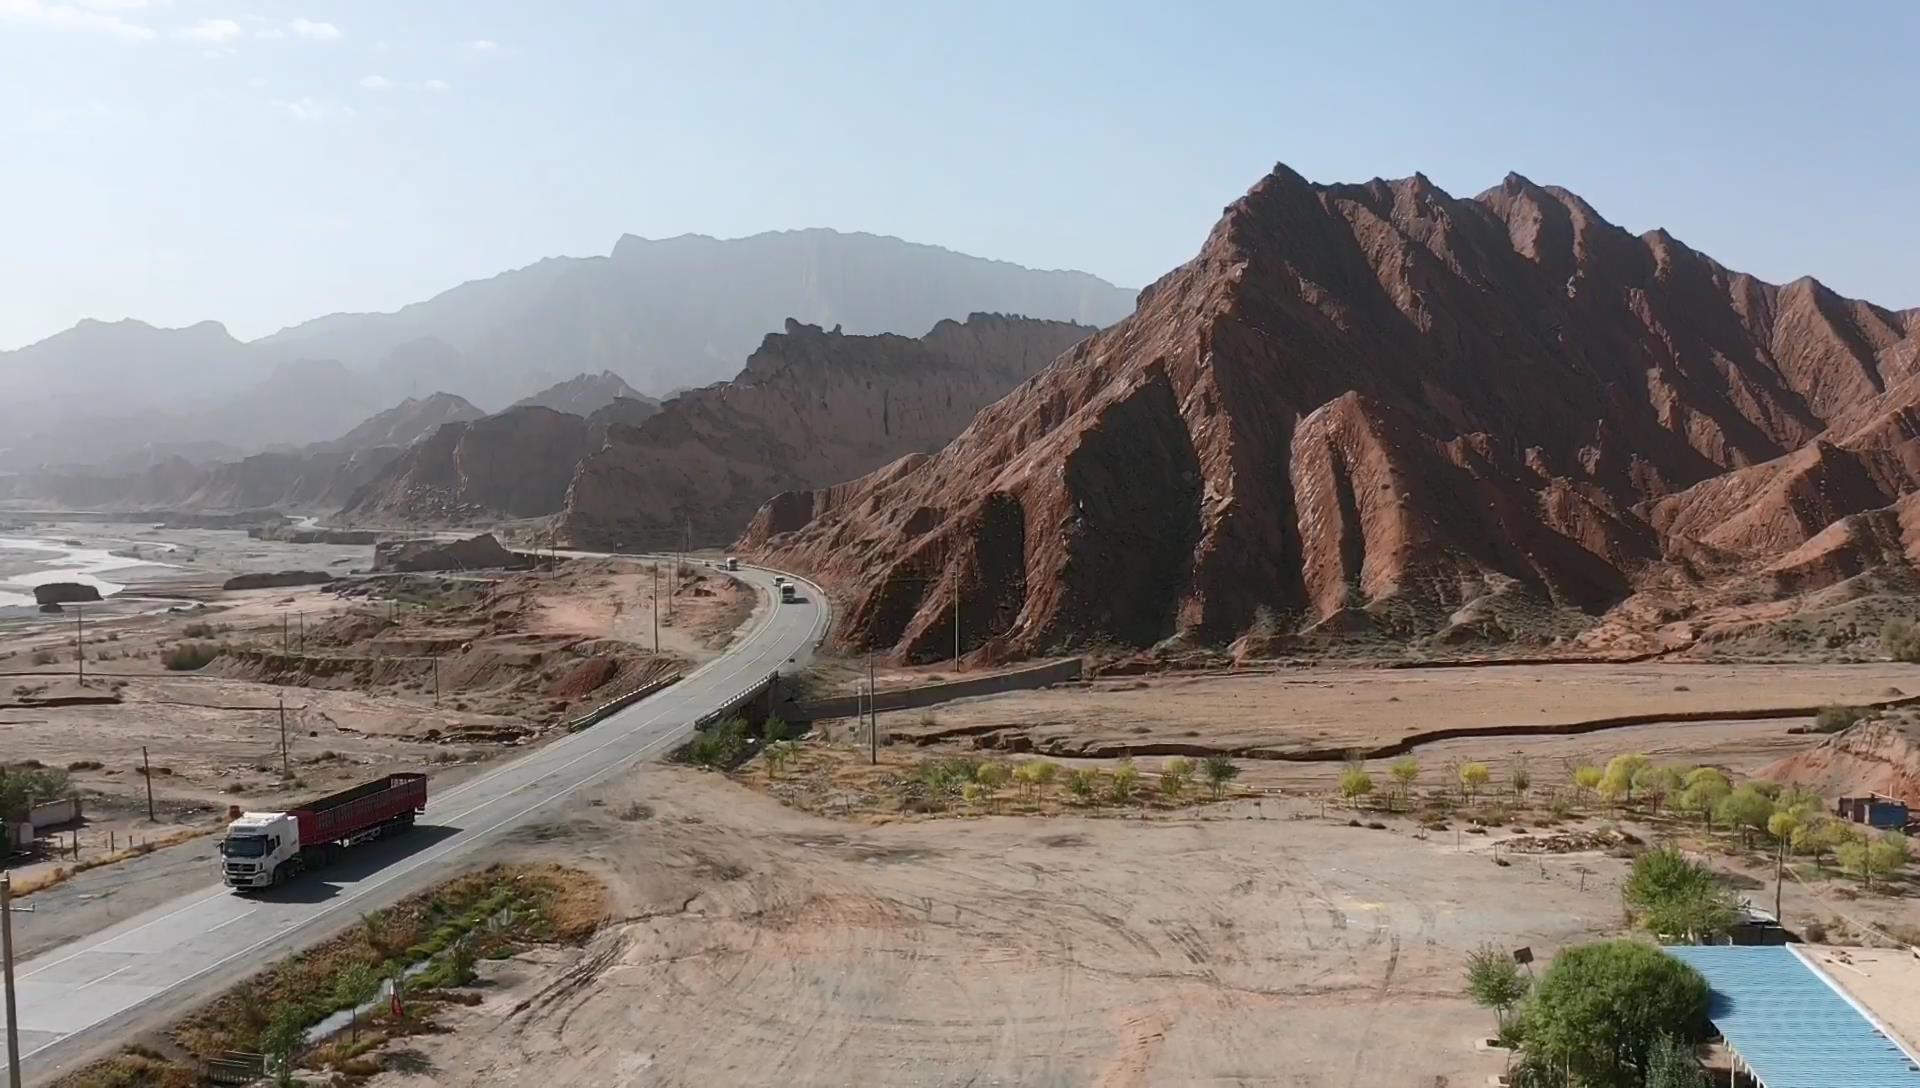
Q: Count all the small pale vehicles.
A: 3